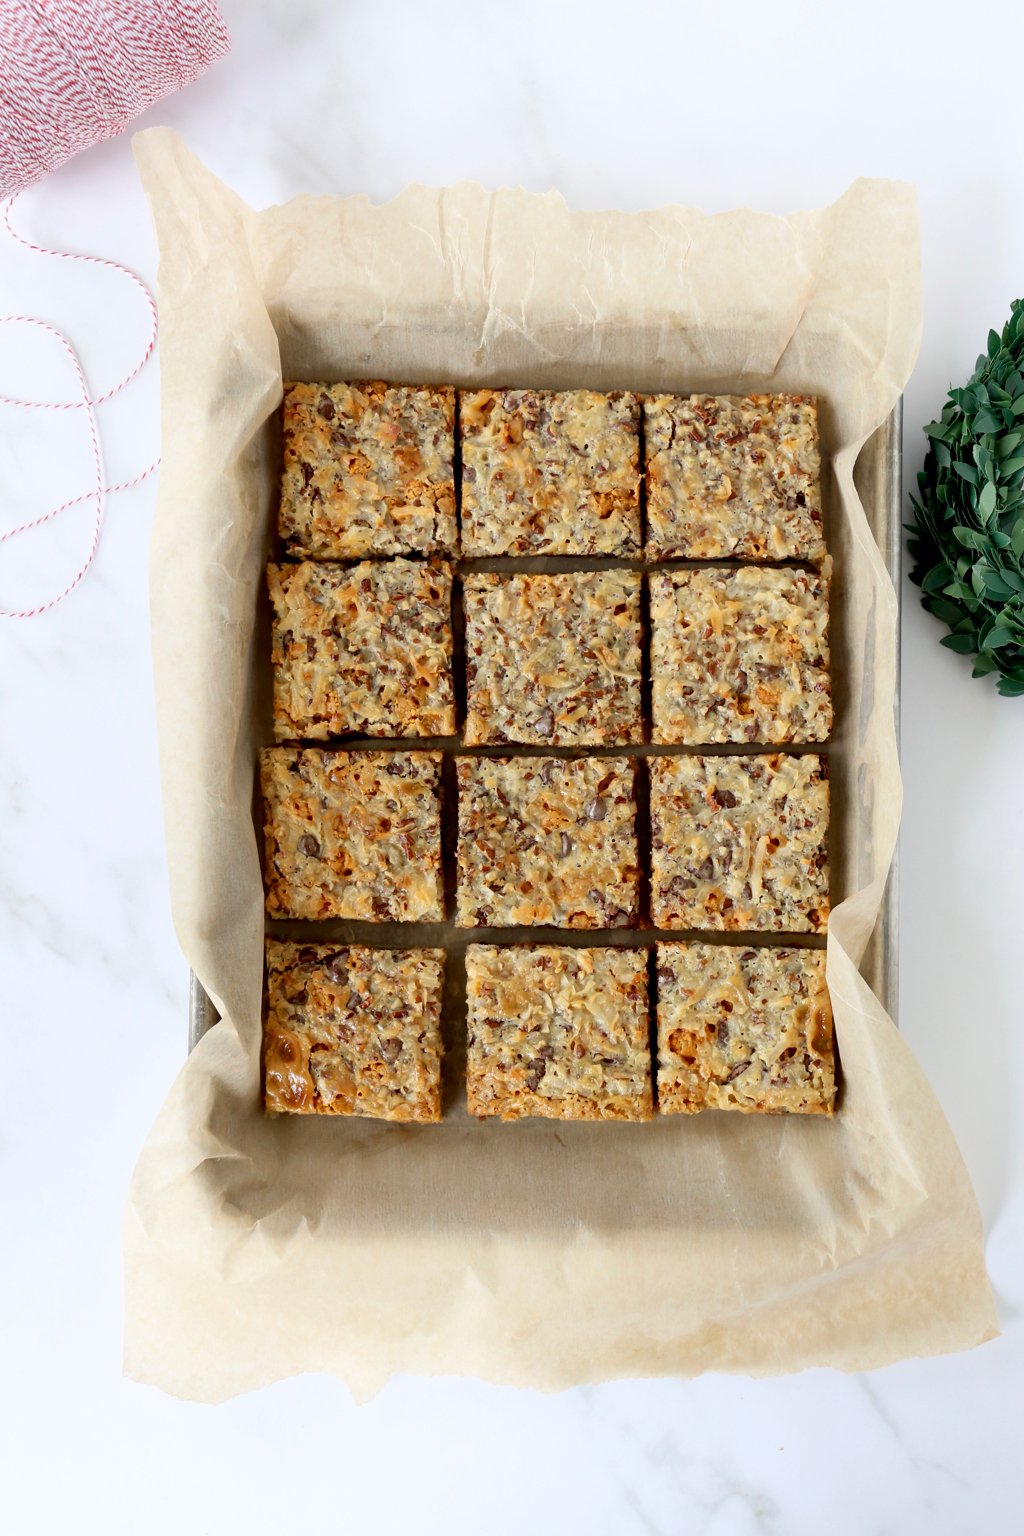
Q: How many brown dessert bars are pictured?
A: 12